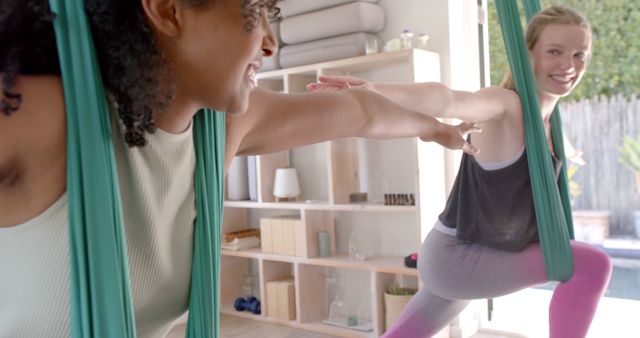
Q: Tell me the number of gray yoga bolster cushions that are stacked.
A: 3